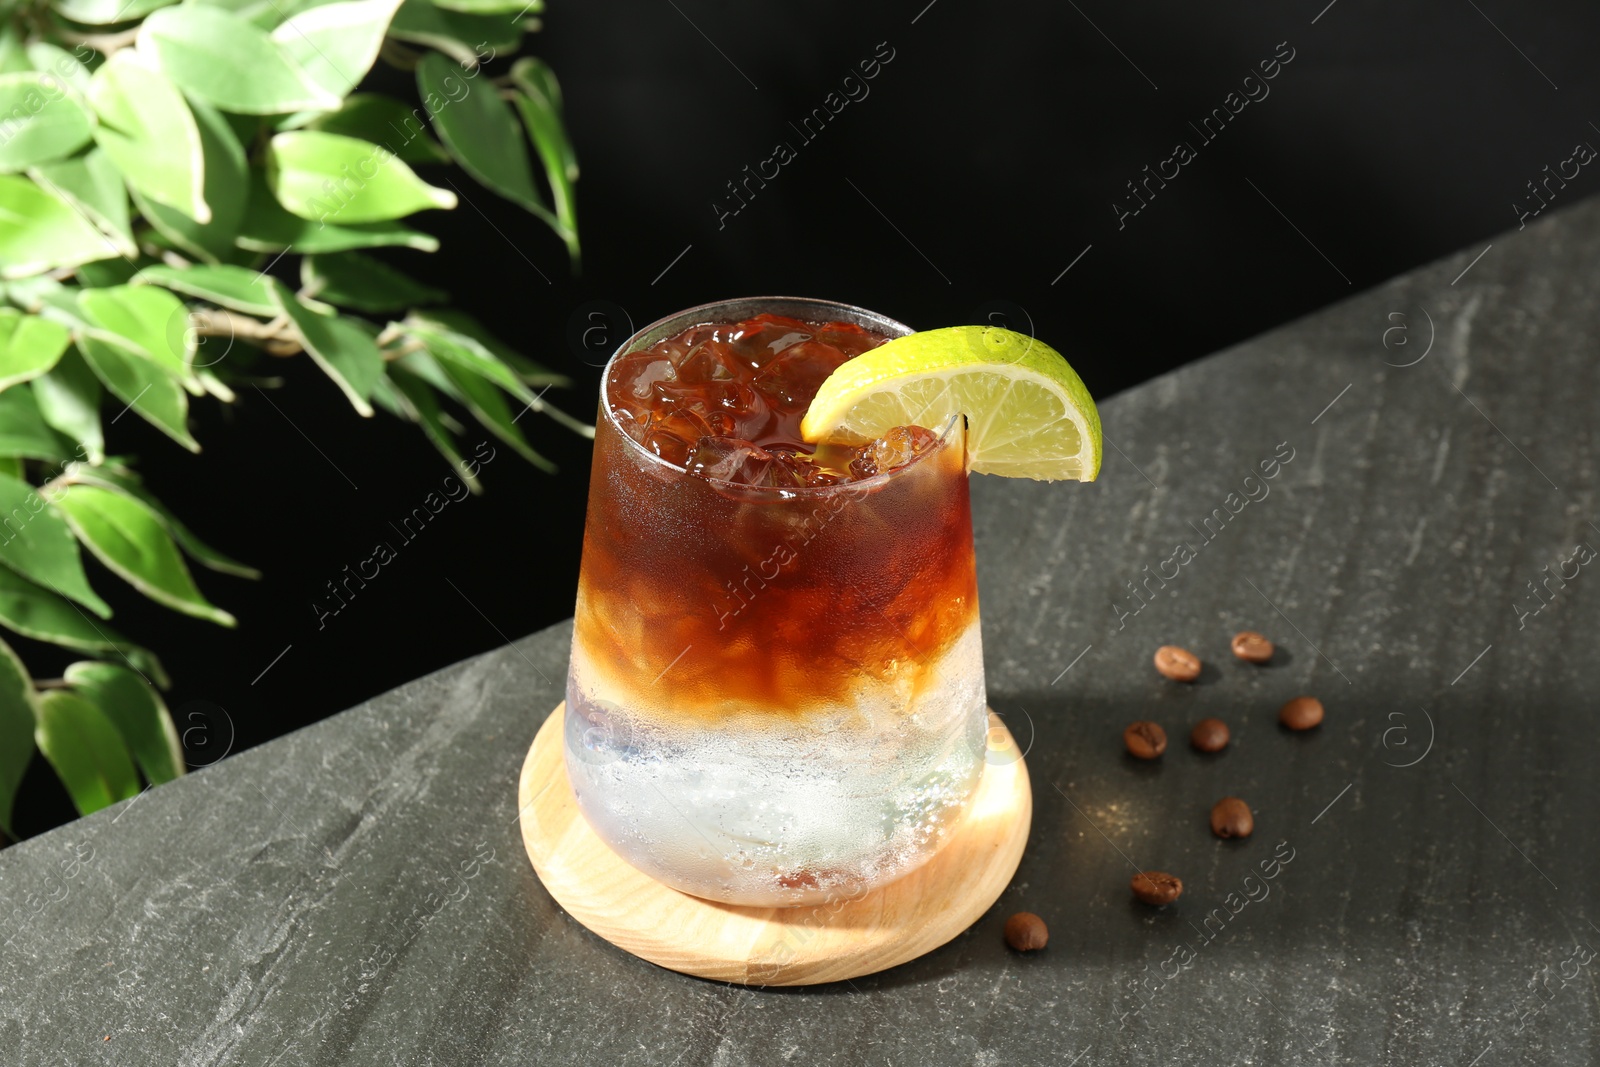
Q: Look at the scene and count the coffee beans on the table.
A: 8